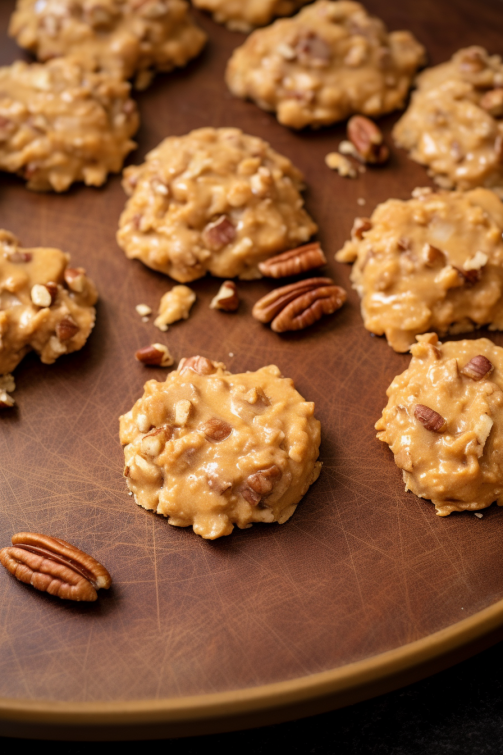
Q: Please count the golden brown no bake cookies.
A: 10